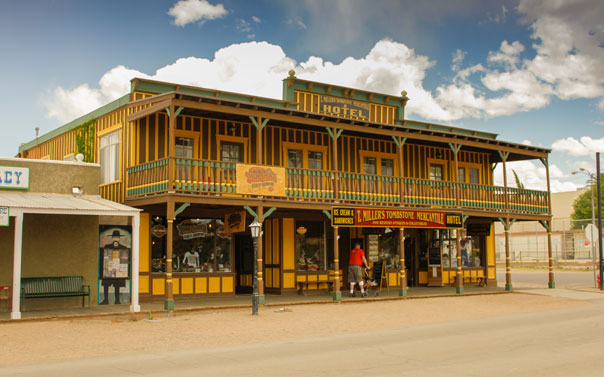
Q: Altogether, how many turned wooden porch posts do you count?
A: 7